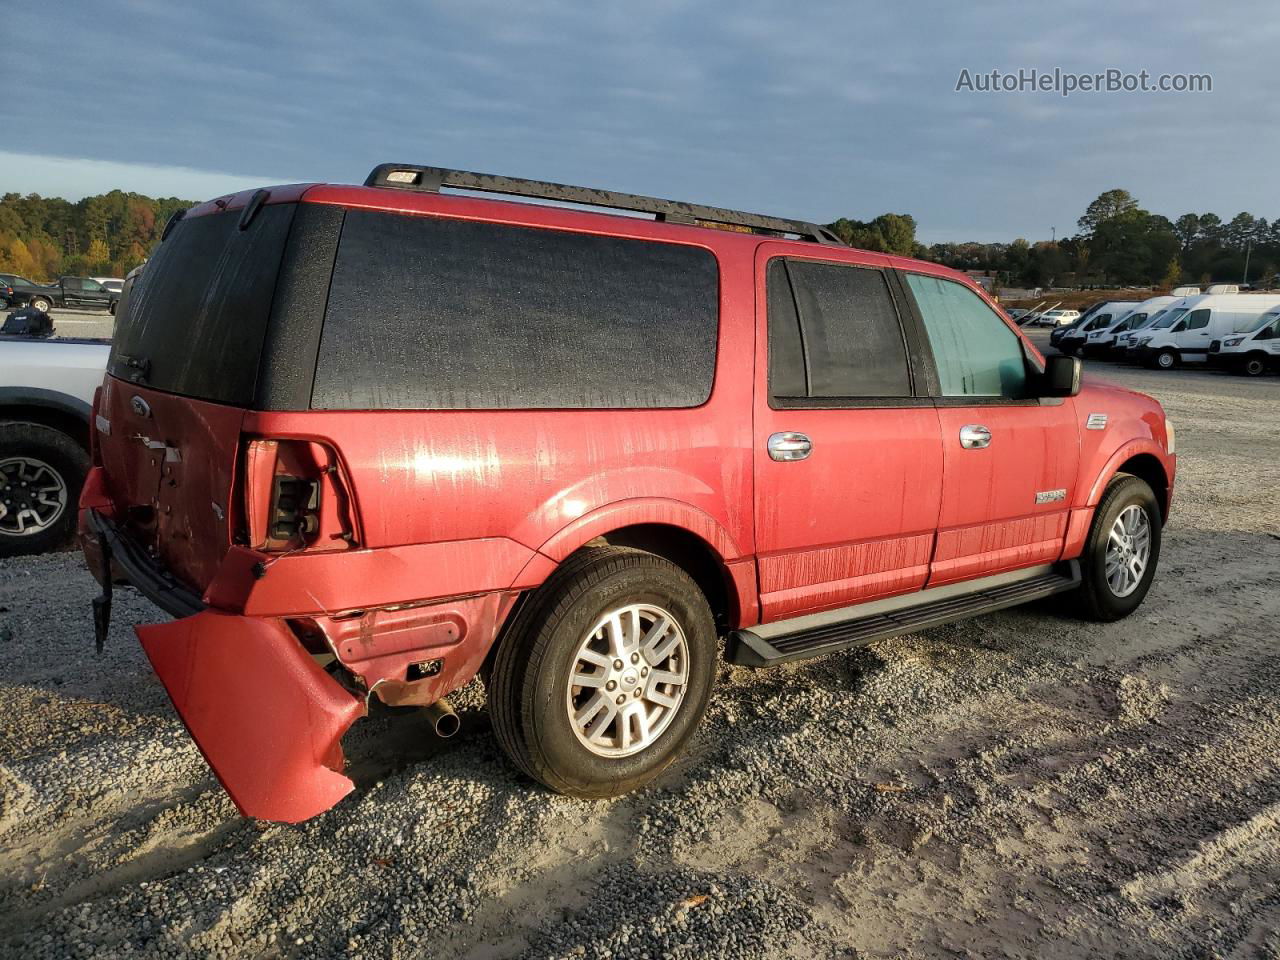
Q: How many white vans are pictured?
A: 5